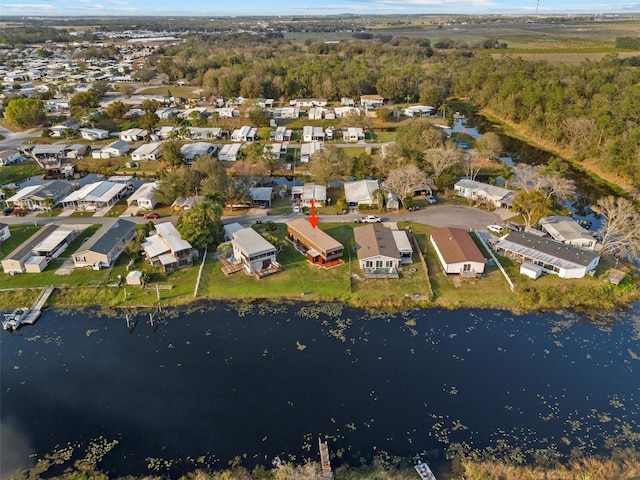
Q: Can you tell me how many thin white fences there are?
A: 2